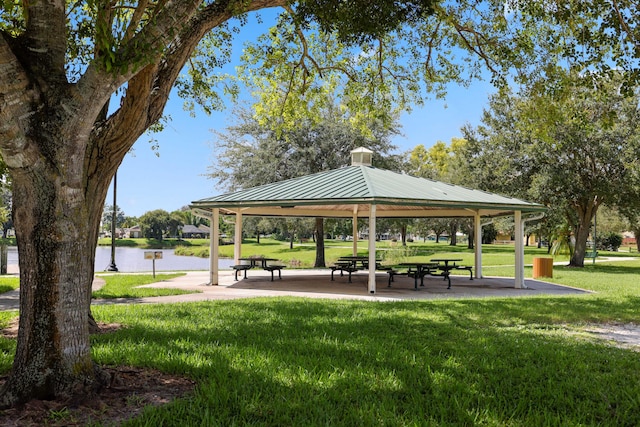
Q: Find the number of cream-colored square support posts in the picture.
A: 6